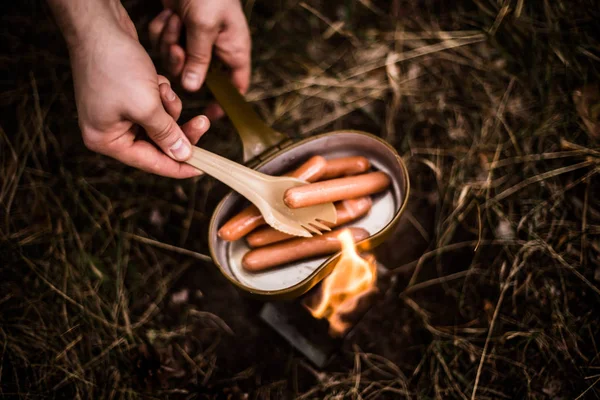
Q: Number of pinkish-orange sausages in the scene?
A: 5